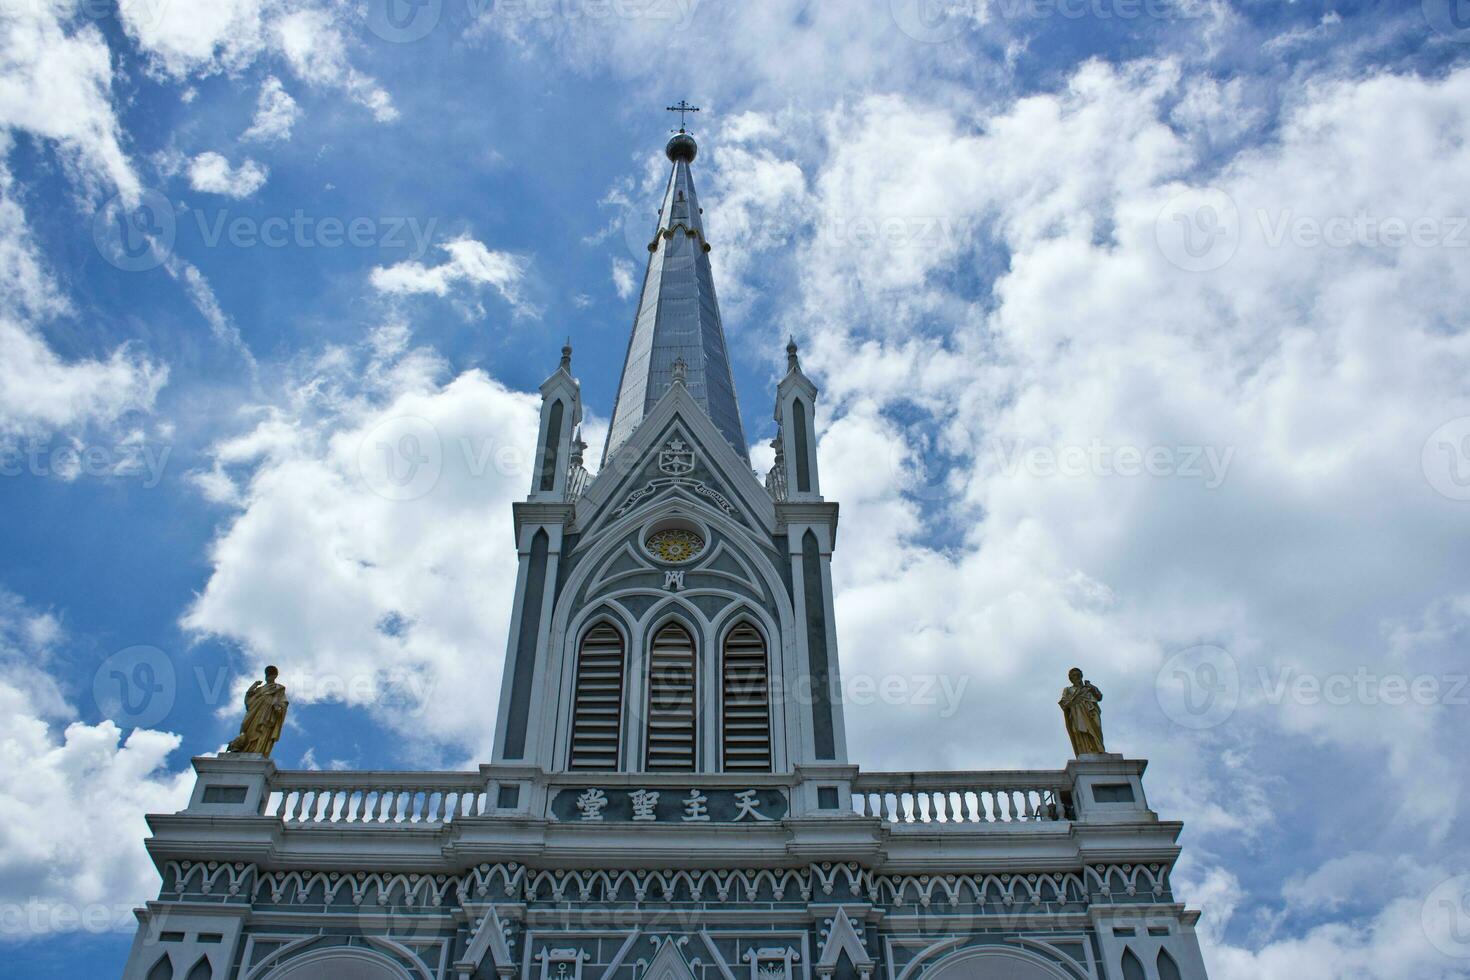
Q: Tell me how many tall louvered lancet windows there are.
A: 3